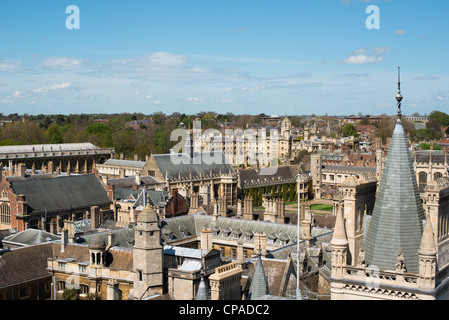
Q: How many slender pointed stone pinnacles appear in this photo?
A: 2